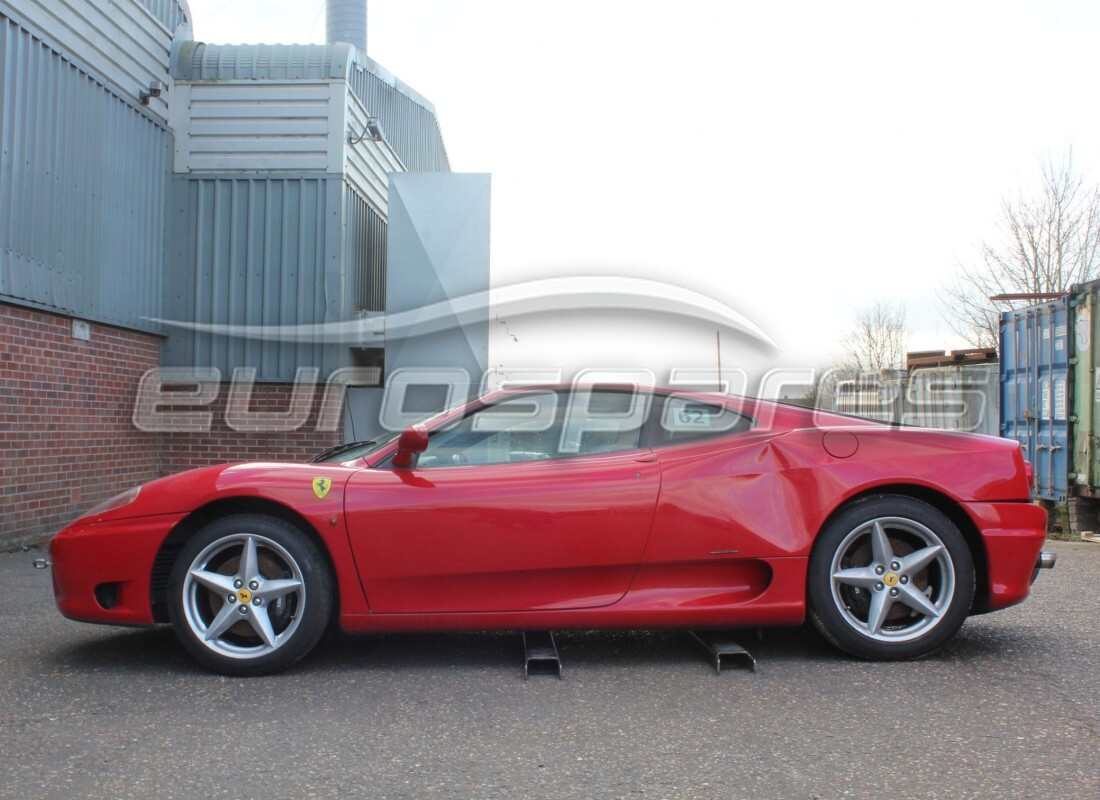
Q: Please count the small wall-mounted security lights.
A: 2